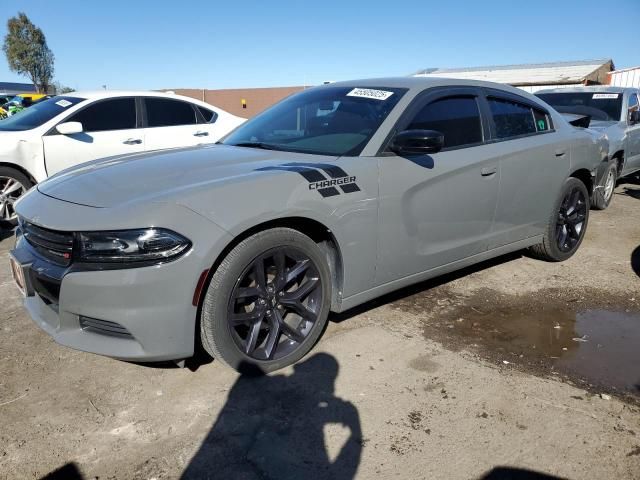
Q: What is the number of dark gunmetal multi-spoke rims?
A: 2